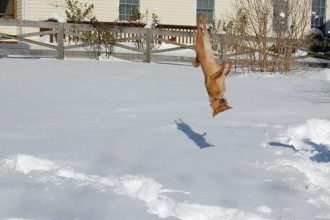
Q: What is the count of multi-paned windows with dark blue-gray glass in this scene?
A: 4